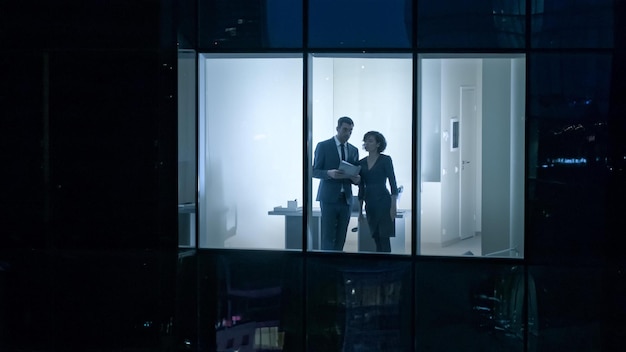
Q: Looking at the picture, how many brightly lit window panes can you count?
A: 3